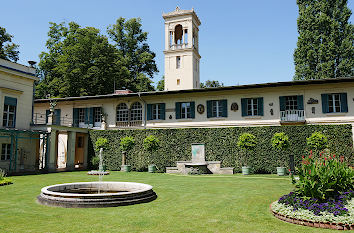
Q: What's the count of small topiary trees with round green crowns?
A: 6